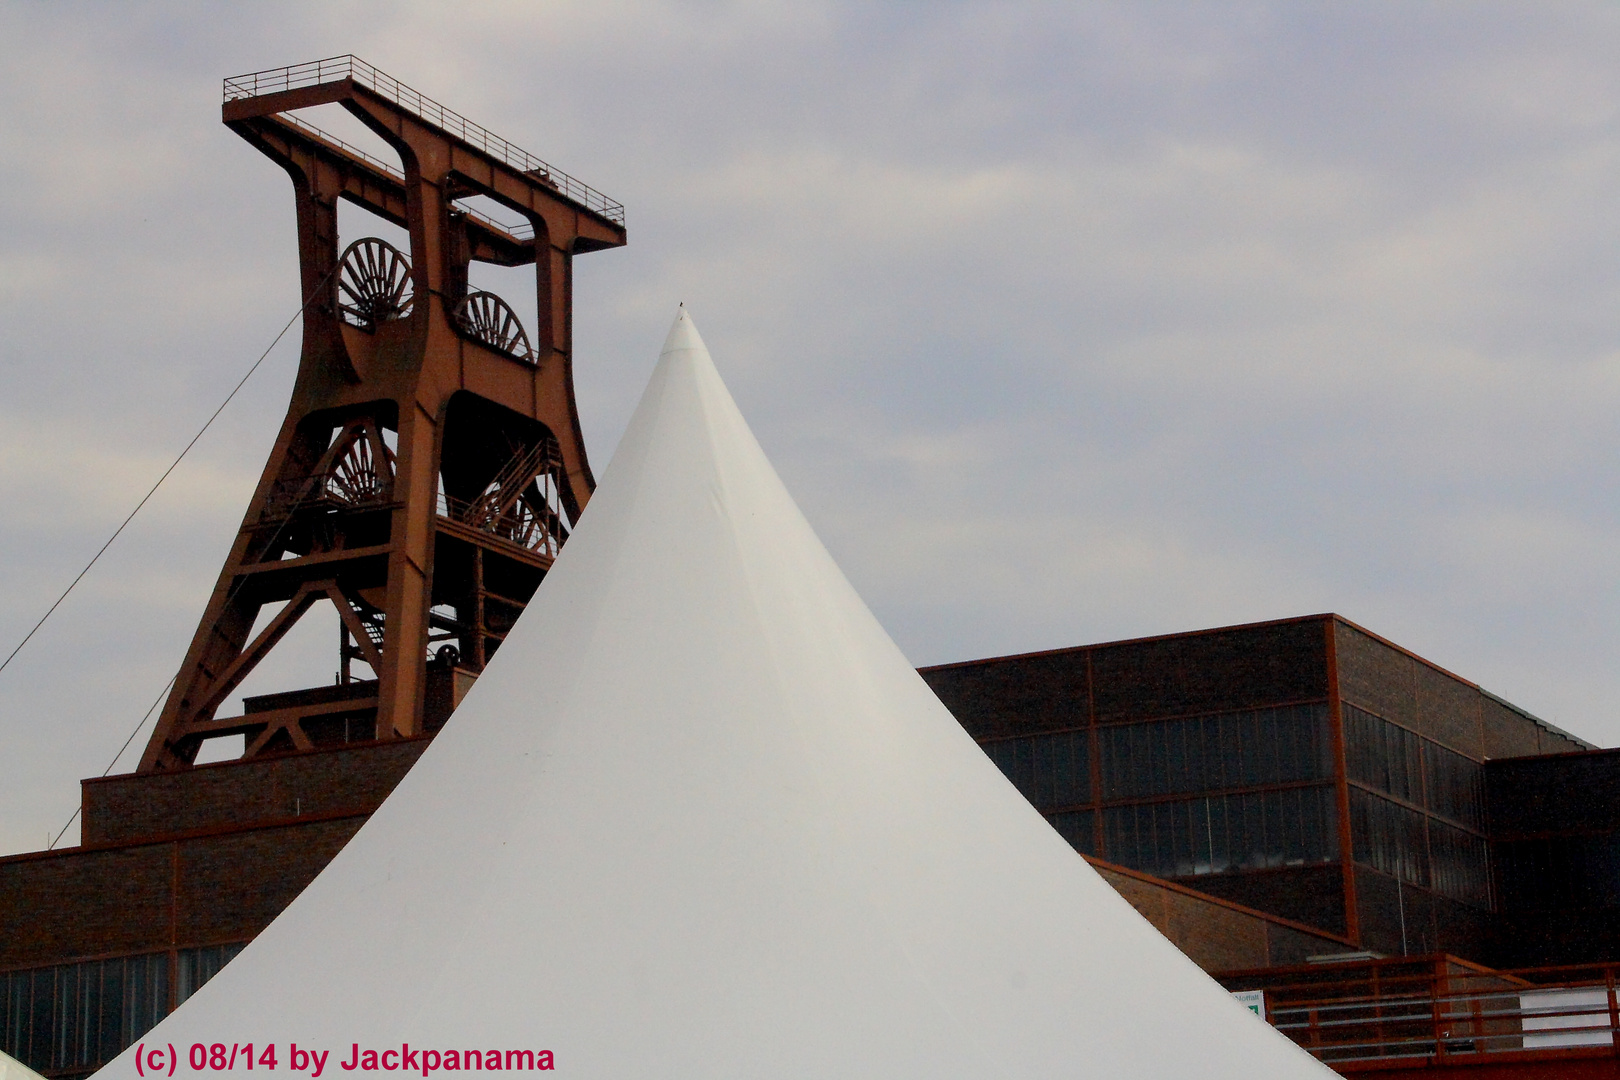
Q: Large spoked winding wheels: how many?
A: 4